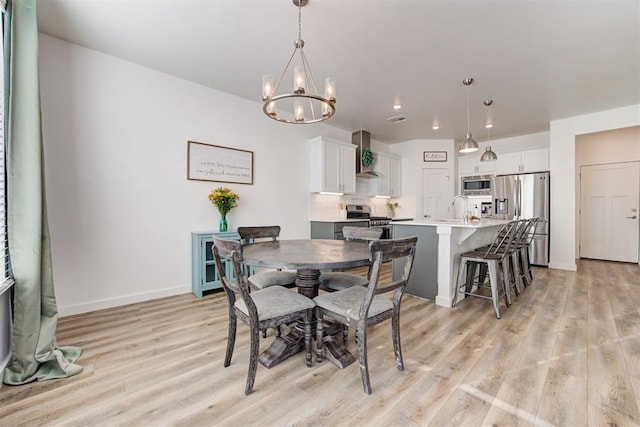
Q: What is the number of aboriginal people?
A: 0